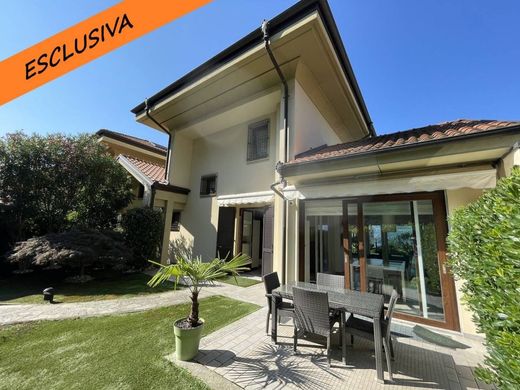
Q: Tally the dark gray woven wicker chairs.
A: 4